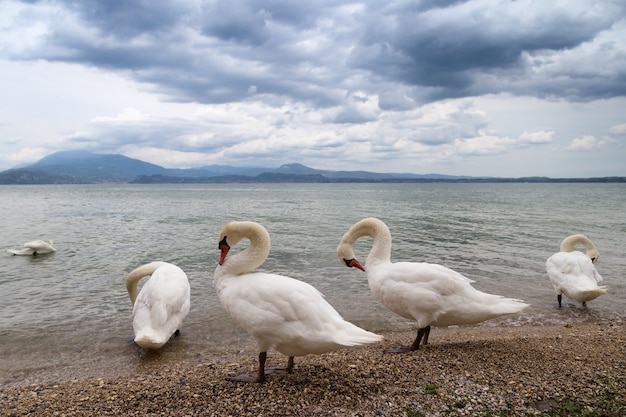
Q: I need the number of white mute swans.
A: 5